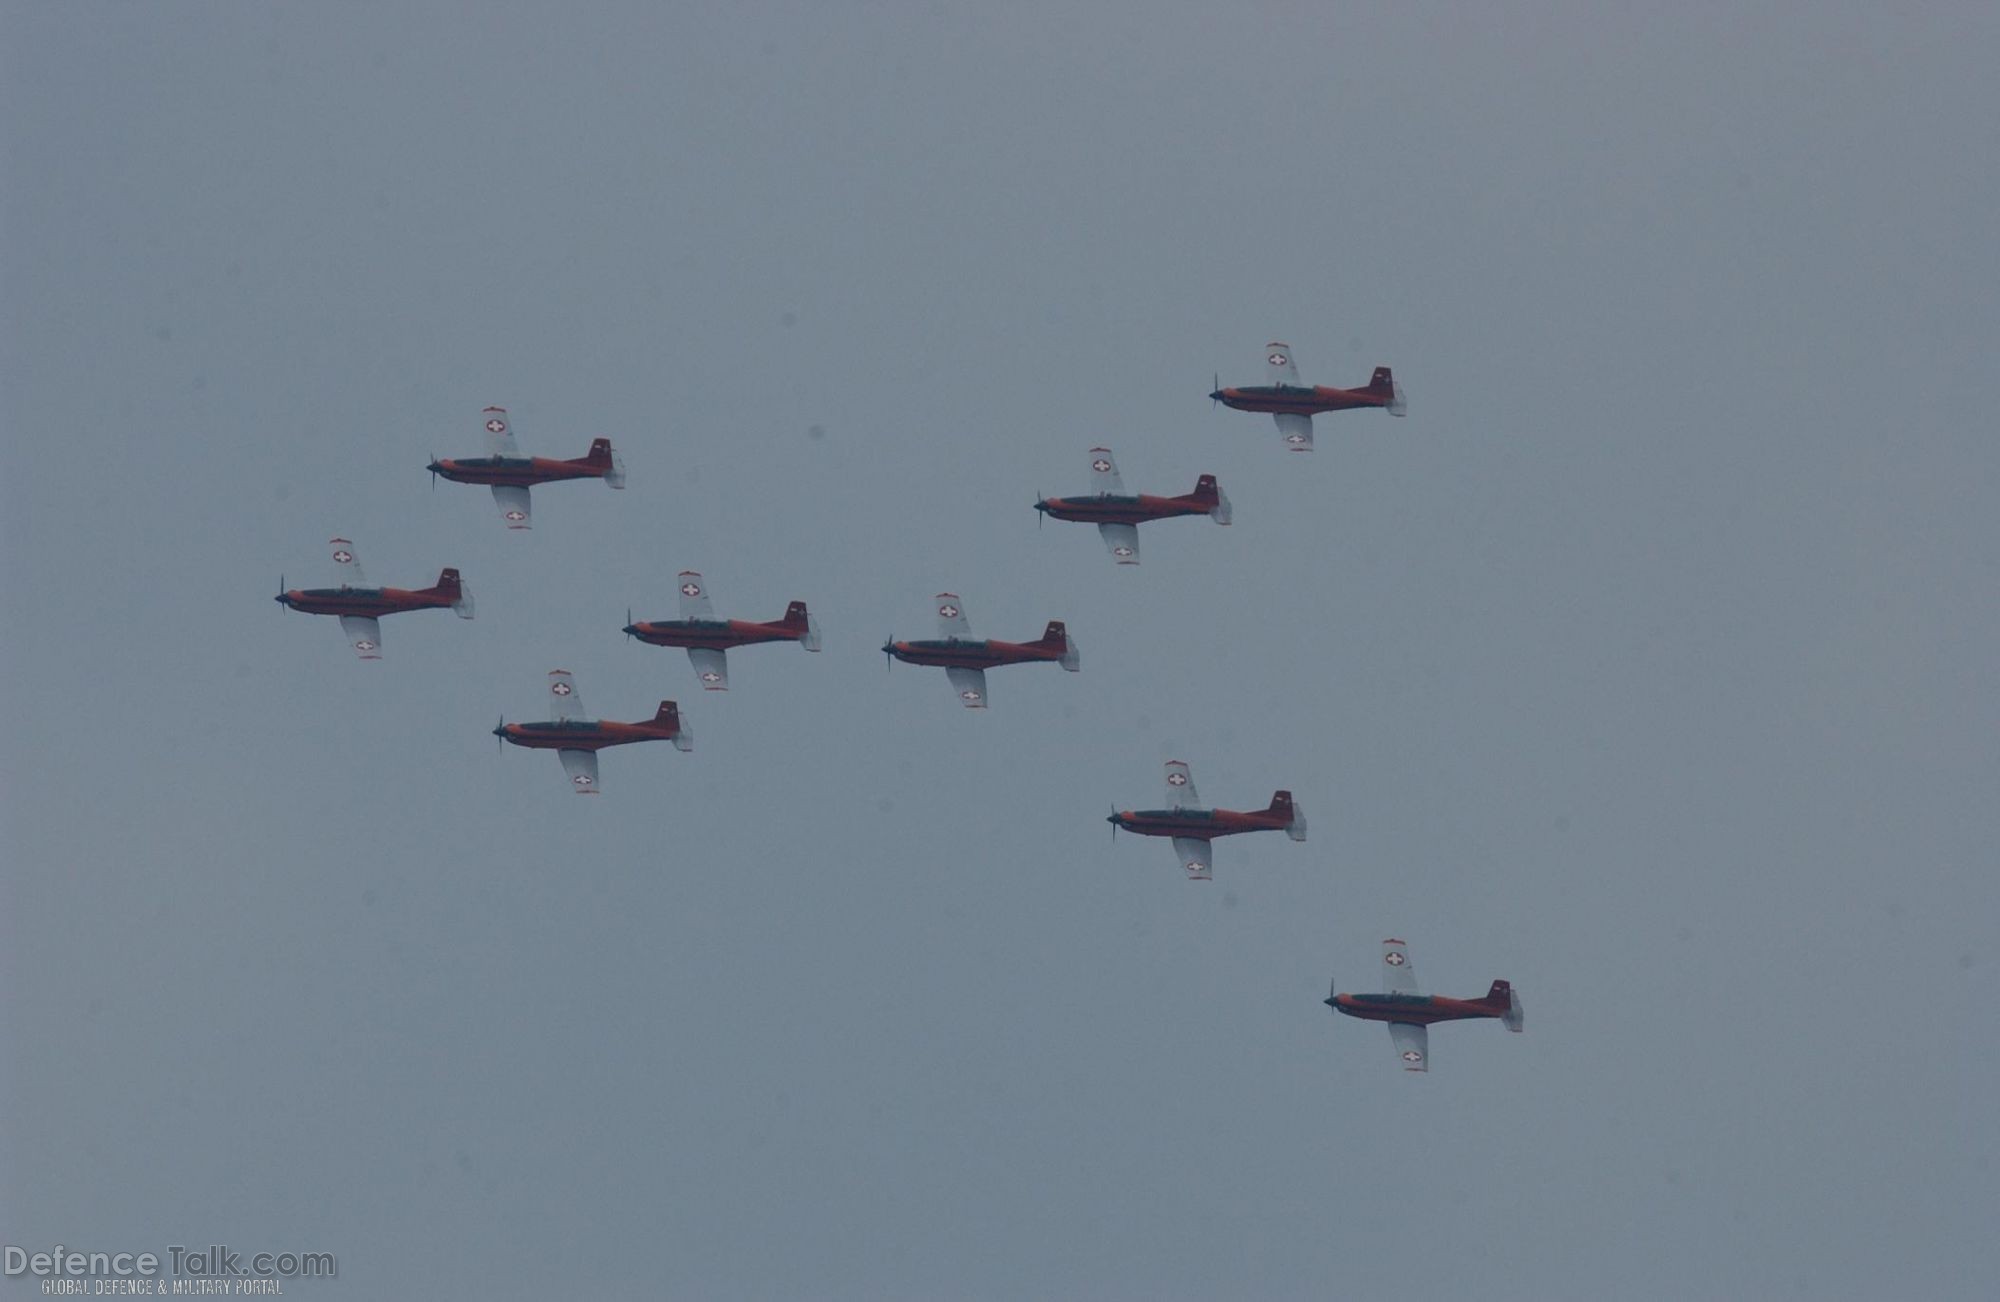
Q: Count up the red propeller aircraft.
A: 9